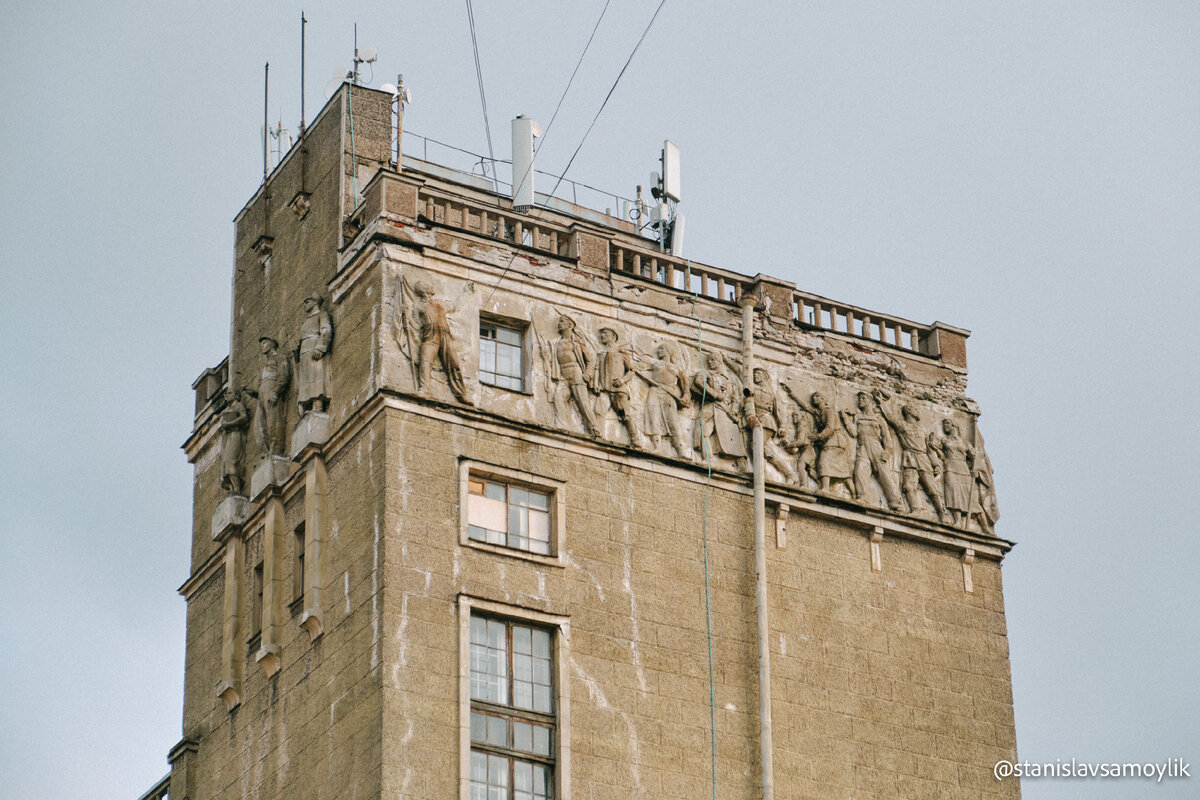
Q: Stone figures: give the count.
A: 14